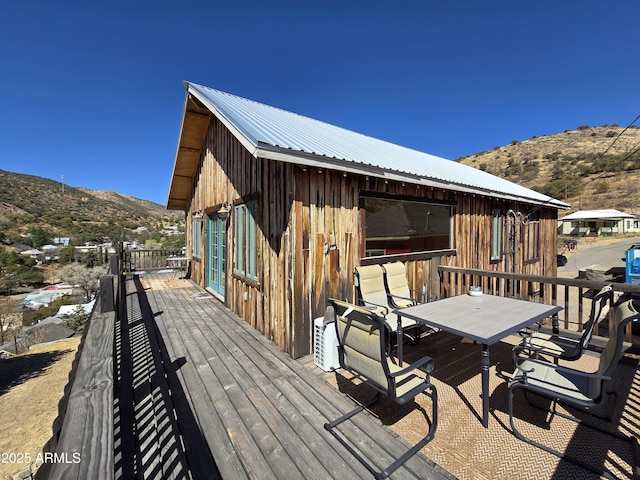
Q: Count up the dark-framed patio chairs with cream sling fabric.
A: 5